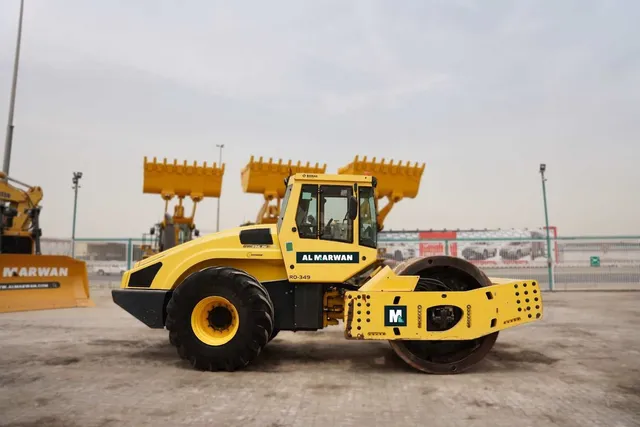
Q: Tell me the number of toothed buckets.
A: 3